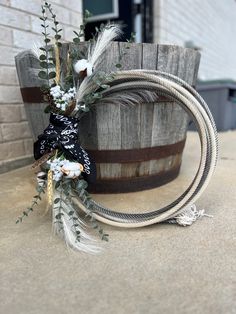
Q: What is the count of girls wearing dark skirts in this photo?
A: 0